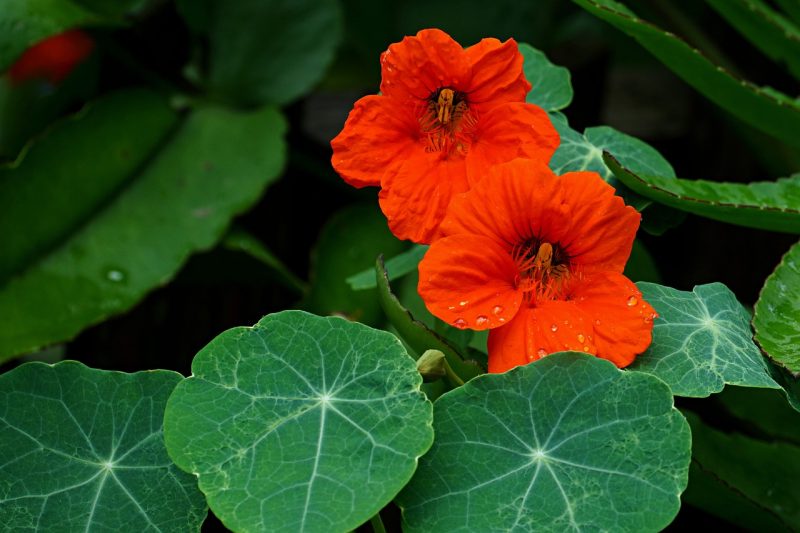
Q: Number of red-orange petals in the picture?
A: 10